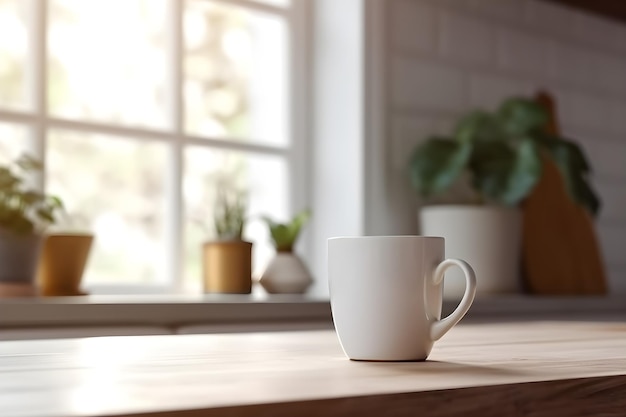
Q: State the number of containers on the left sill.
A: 4